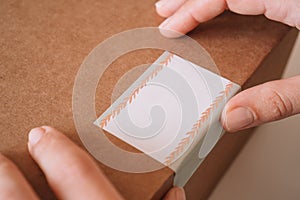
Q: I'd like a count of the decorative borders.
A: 2